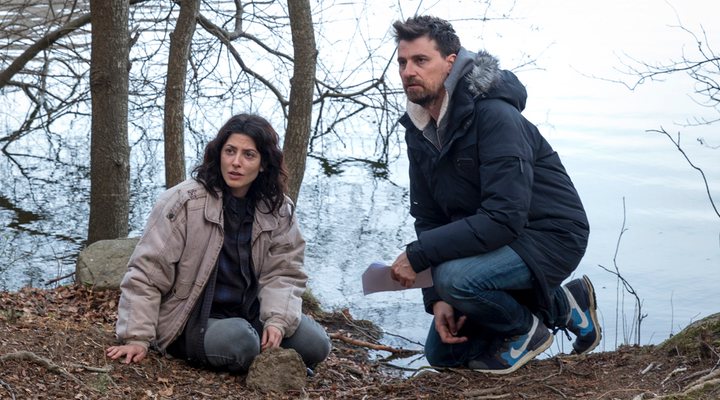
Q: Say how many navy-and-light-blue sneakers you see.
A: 2